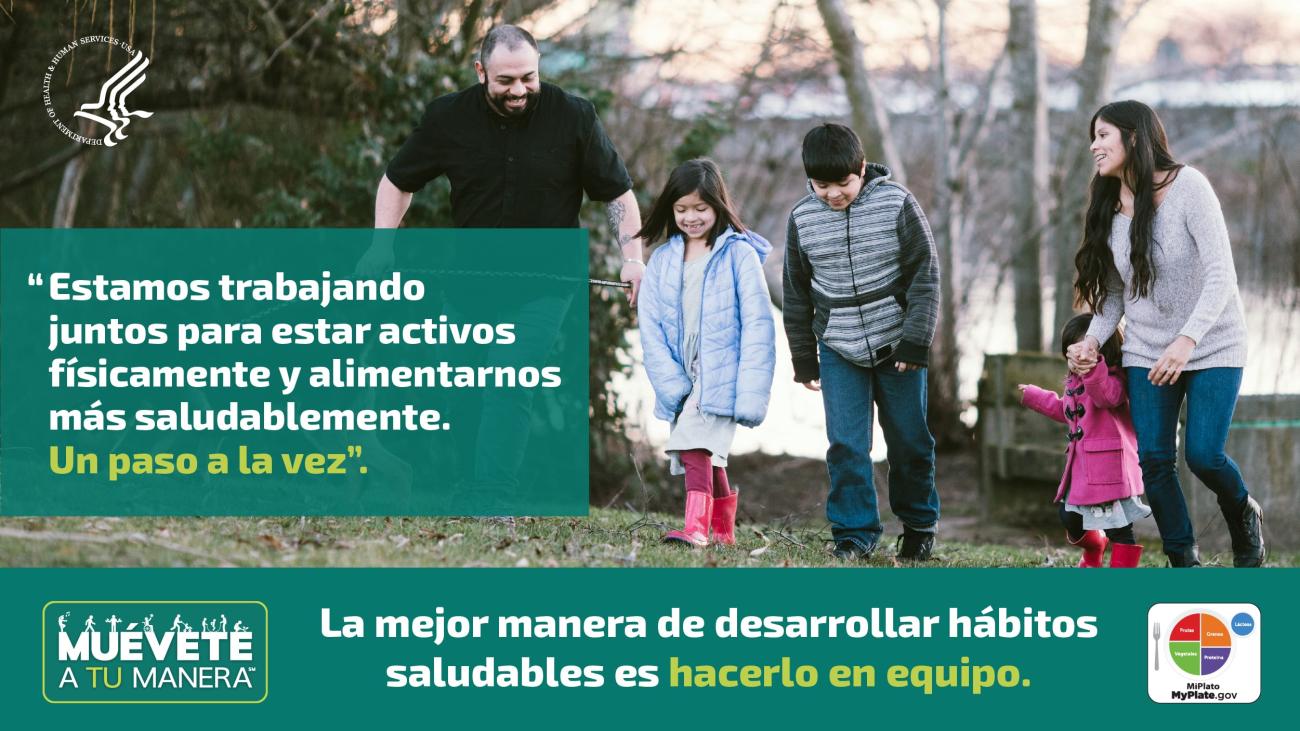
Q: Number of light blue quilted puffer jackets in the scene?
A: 1